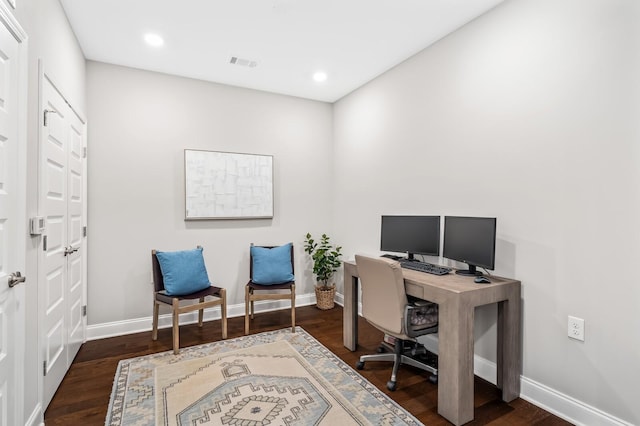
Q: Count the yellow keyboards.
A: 0